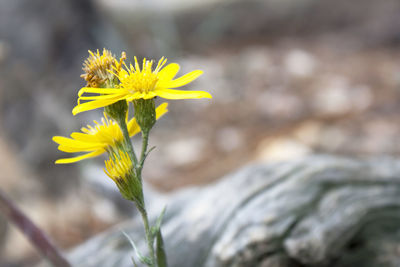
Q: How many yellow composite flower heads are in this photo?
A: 4